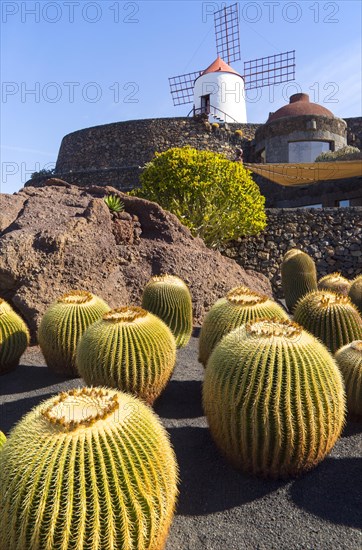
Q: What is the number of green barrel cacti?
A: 12